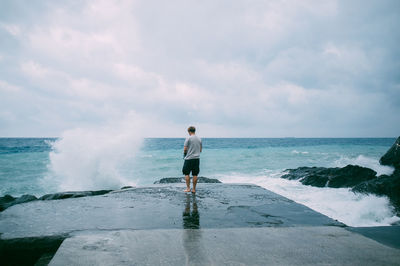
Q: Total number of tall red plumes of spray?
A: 0